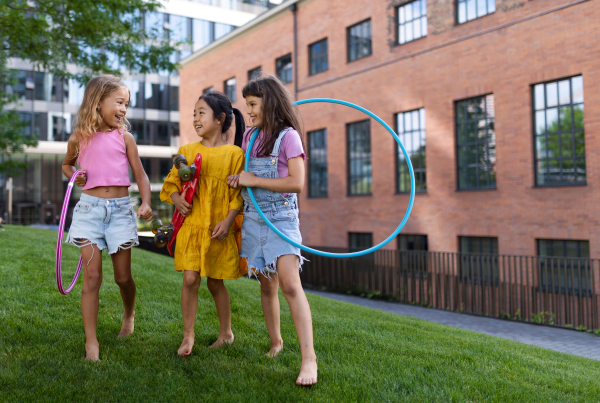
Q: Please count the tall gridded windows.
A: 5